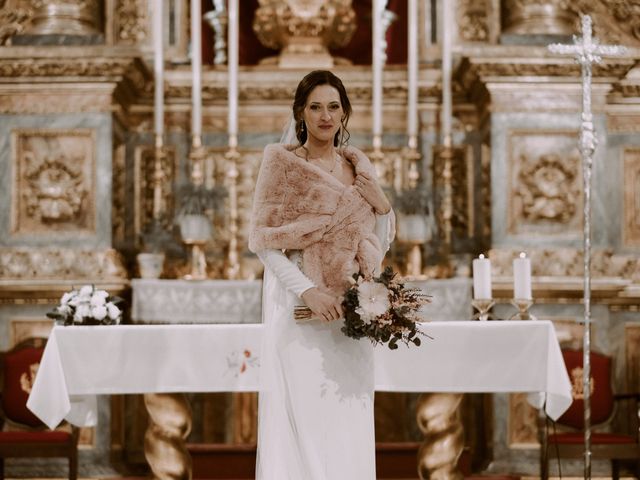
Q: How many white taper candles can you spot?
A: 6